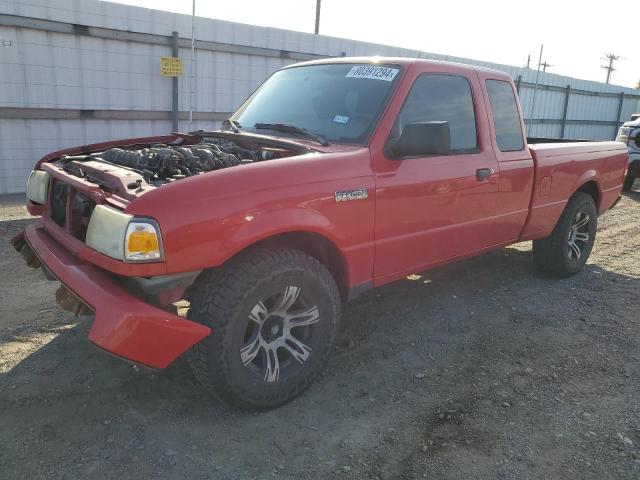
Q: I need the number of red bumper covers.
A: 1